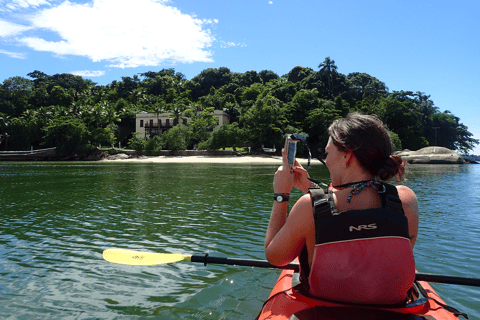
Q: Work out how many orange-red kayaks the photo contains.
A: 1